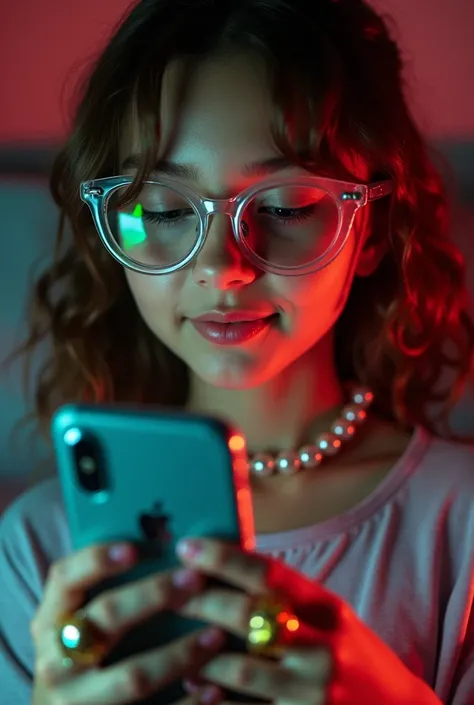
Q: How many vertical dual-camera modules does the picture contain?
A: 1